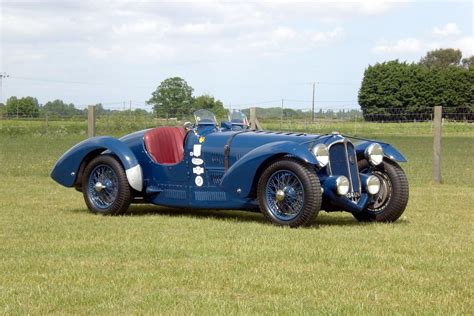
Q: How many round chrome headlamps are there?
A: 4